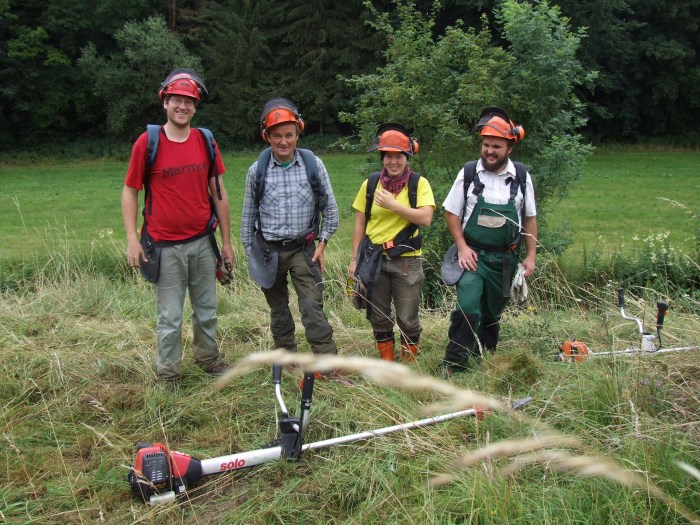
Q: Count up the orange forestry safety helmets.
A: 3